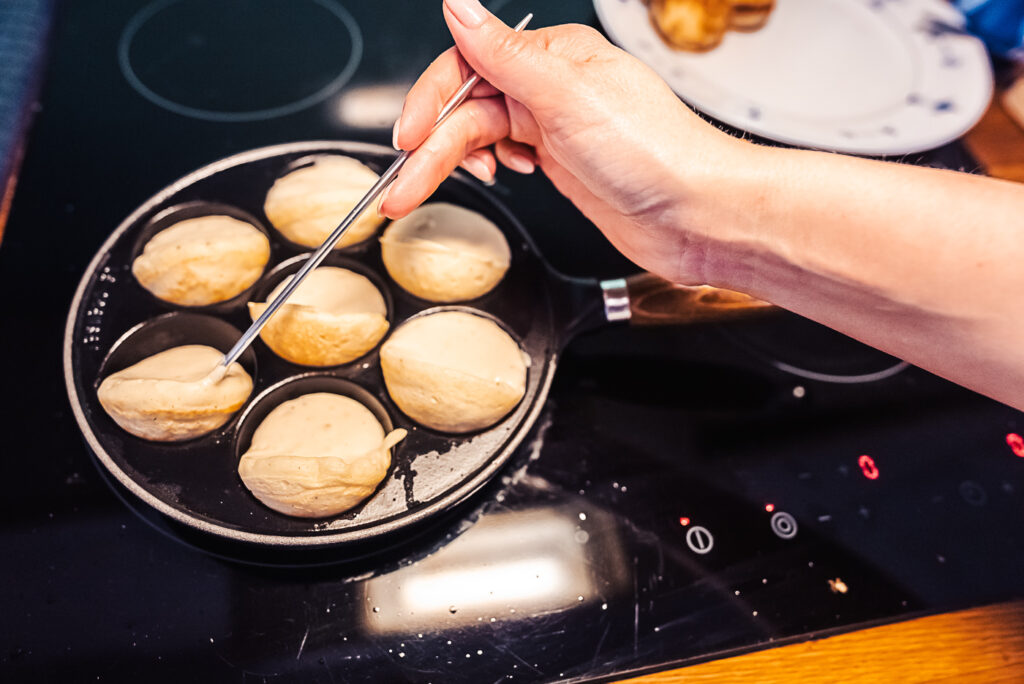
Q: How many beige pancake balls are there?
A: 7